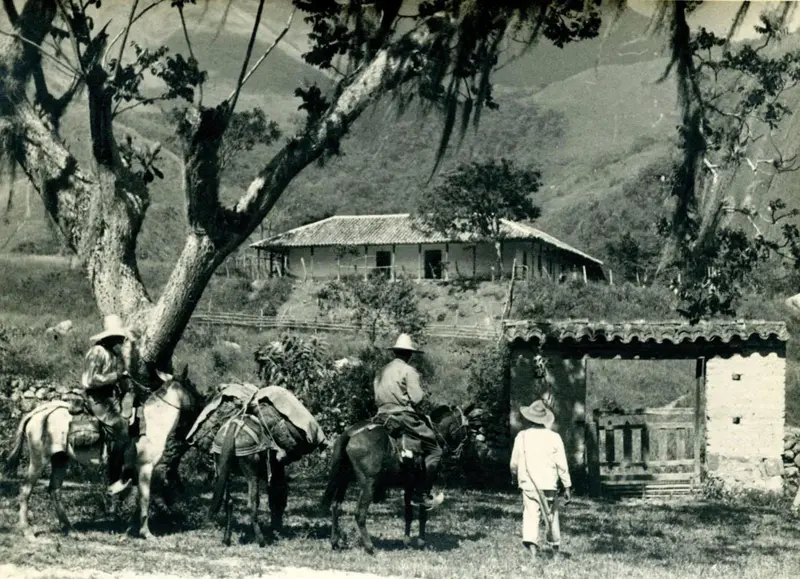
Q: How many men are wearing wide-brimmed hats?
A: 3